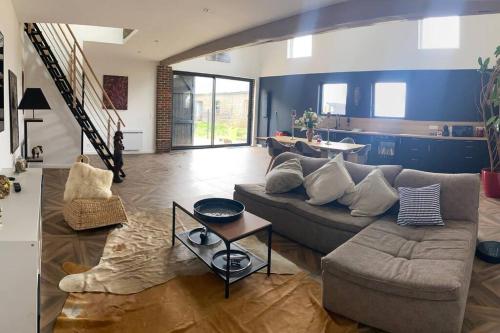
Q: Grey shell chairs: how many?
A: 4